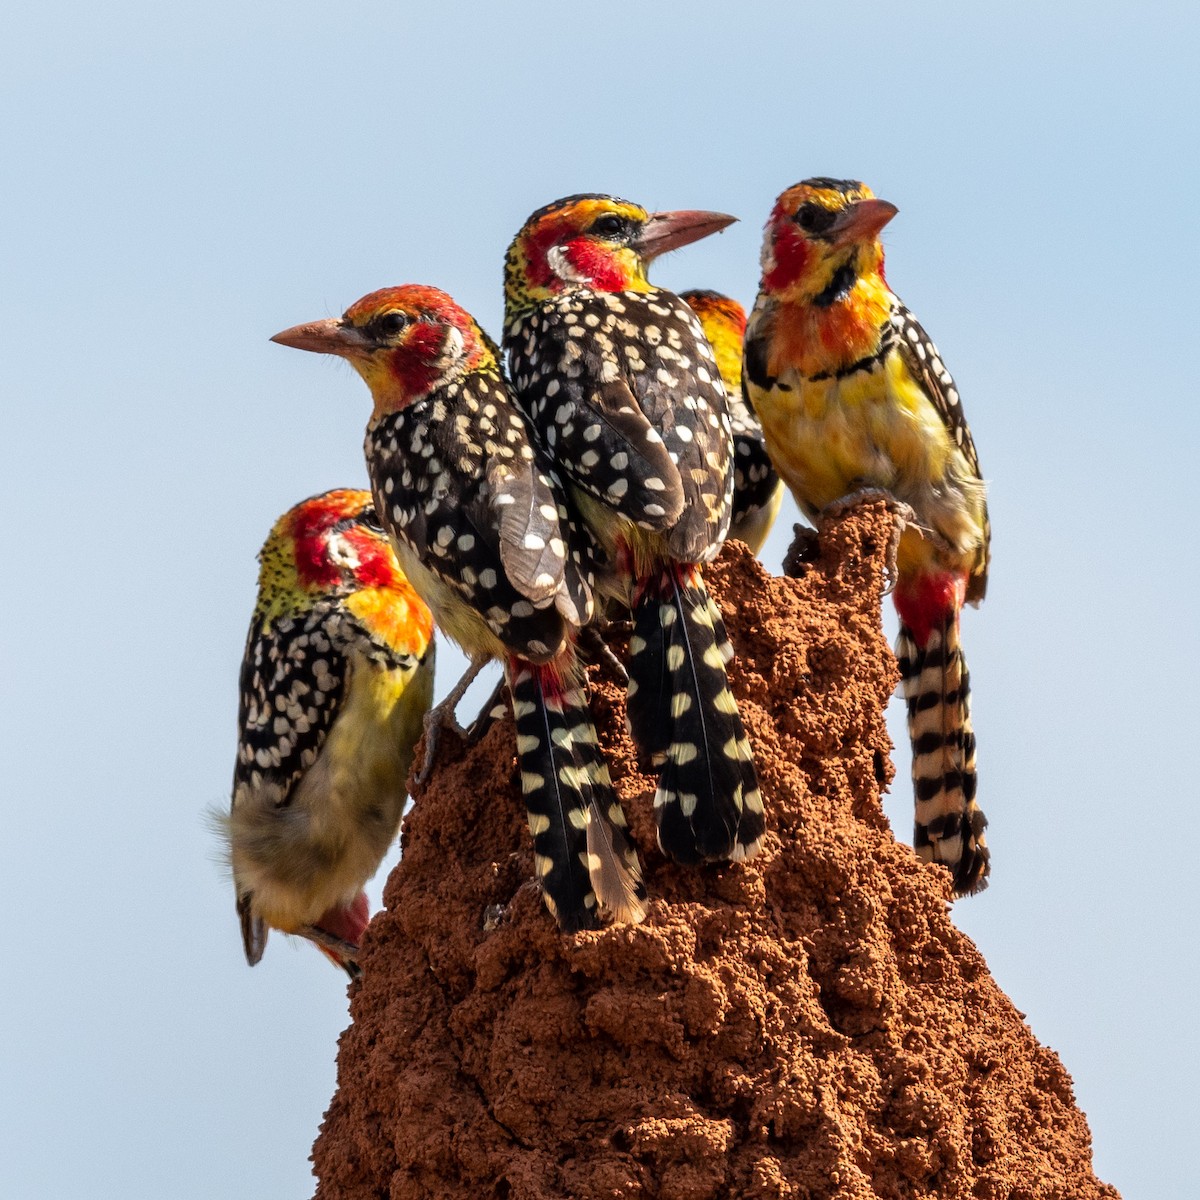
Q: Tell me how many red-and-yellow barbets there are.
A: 5